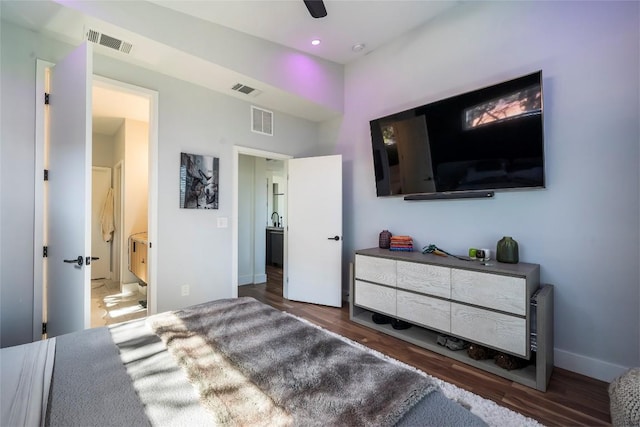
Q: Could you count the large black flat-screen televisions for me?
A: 1